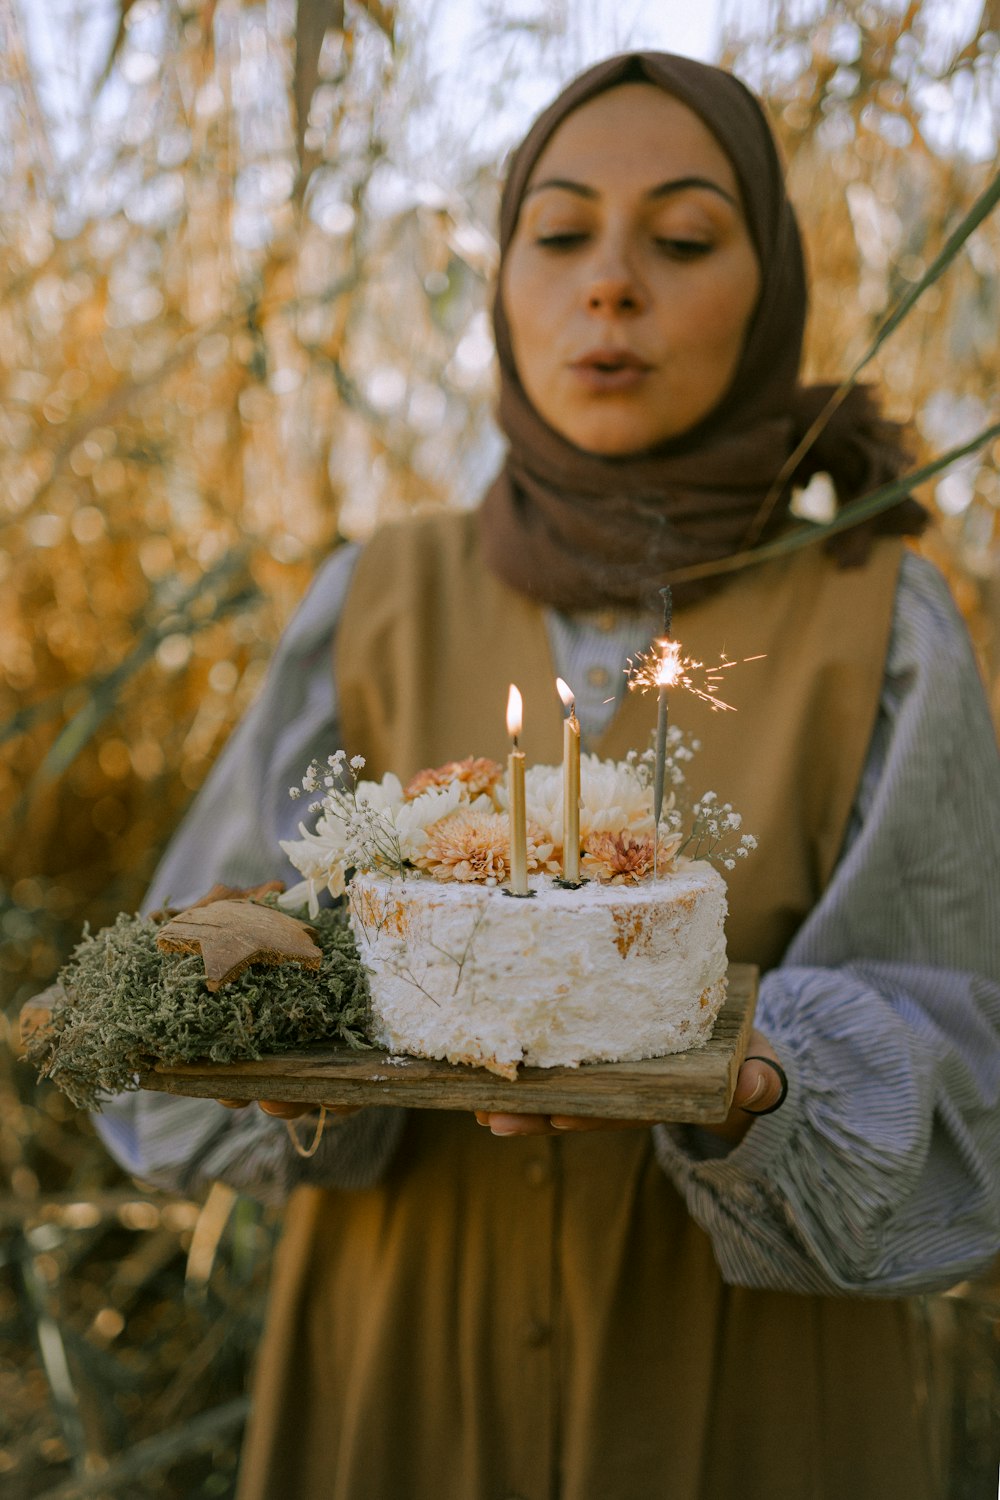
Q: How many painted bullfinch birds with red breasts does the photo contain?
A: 0